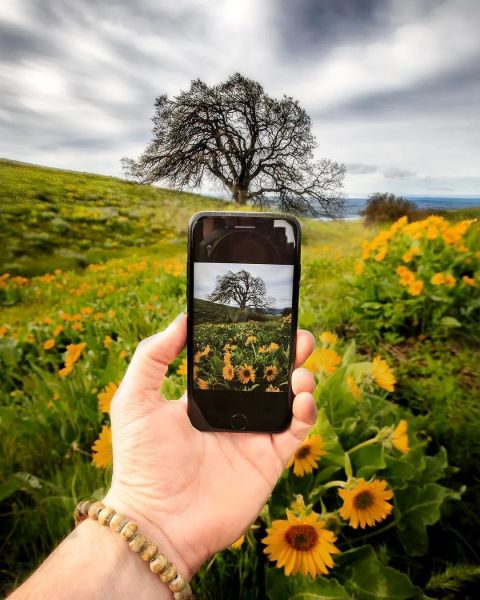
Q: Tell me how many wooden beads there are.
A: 12